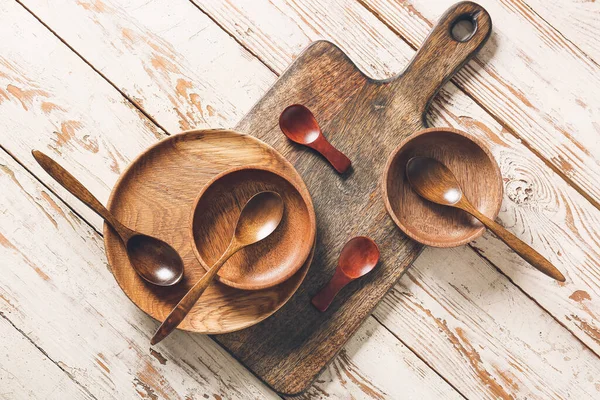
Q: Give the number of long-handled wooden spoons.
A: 3